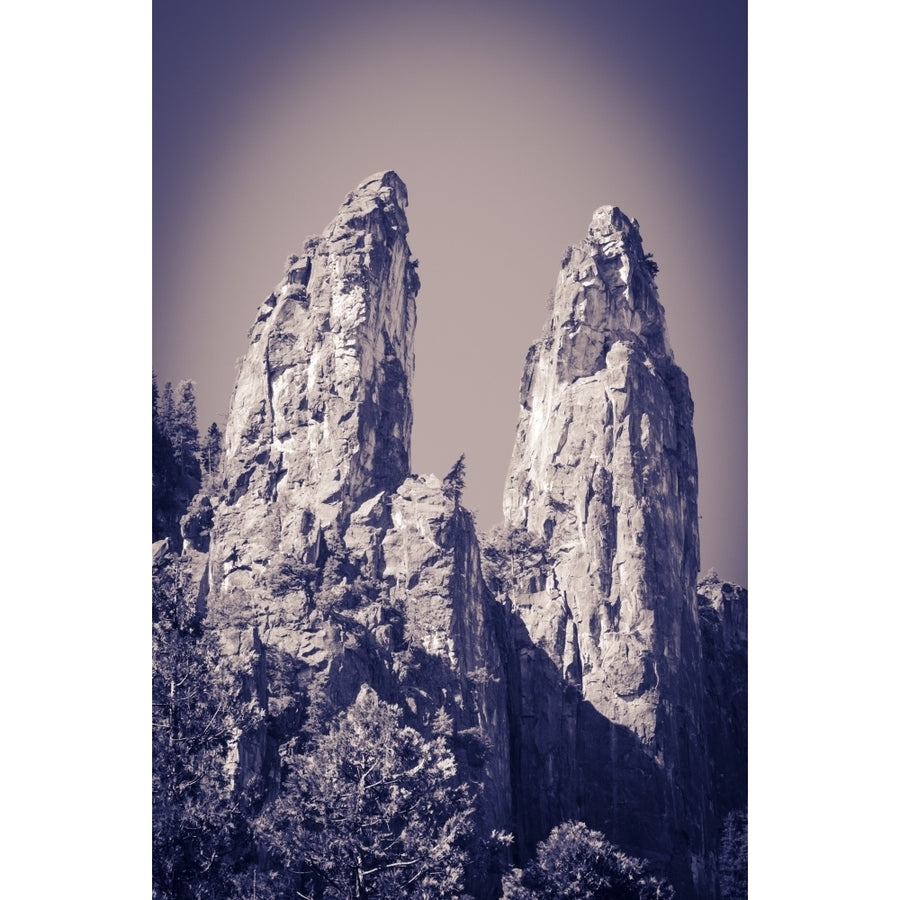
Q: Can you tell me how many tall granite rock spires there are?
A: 2